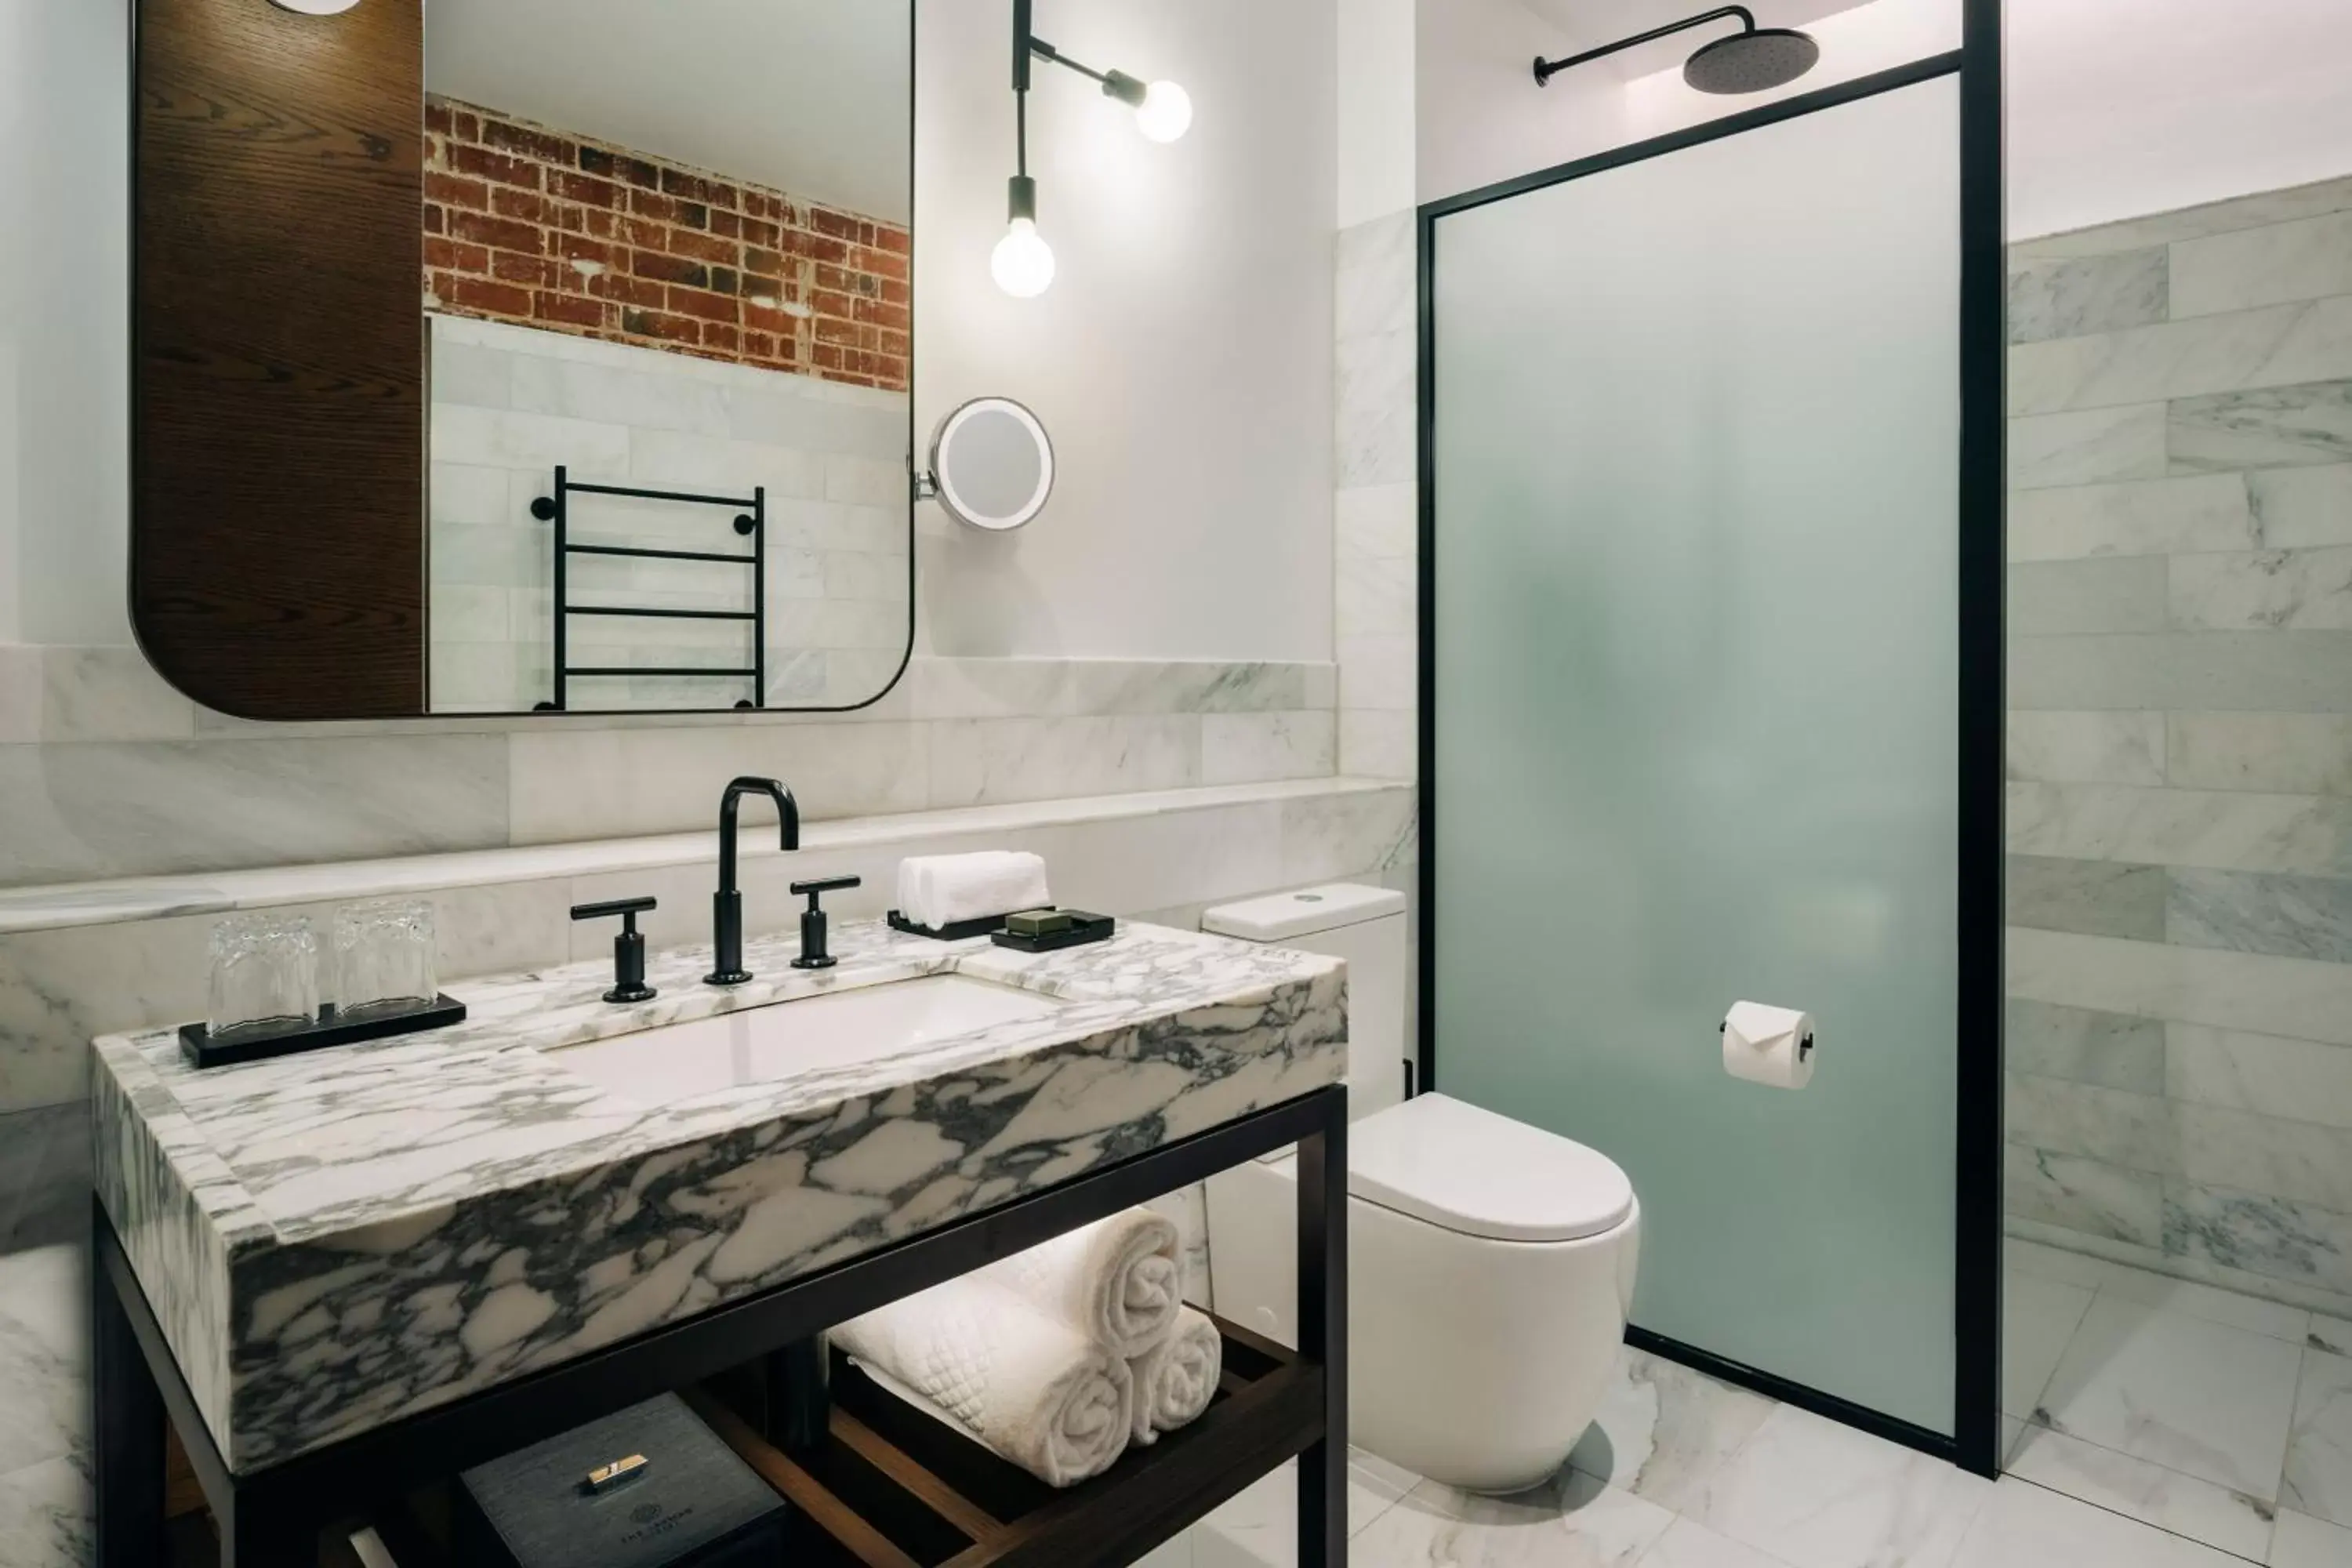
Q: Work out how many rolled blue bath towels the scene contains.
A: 0